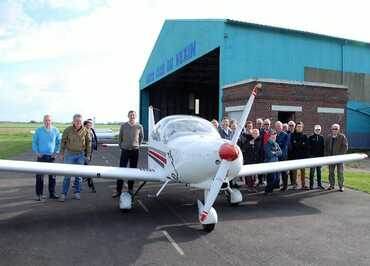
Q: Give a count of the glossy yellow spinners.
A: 0